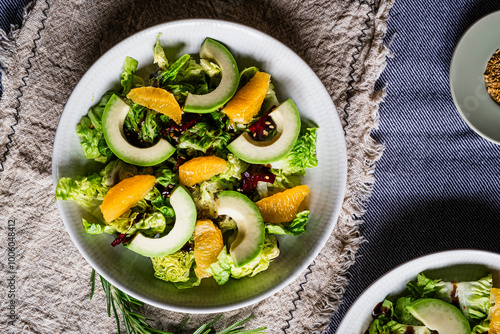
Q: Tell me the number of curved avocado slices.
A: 6